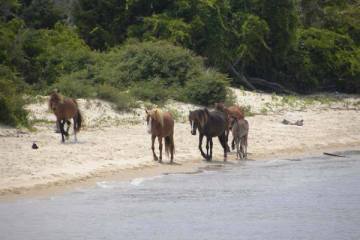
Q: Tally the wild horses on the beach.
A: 5